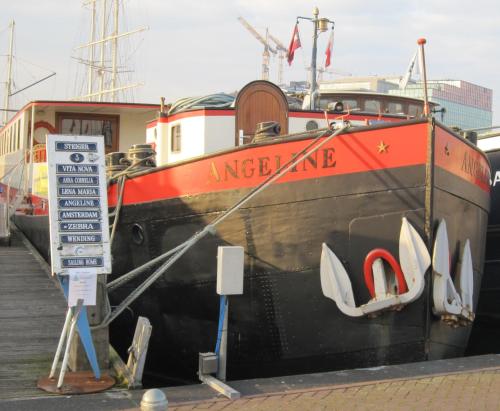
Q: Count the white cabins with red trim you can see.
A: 2